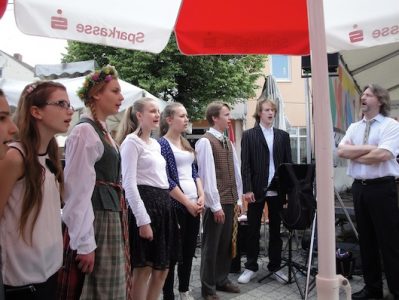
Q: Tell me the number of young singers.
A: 7